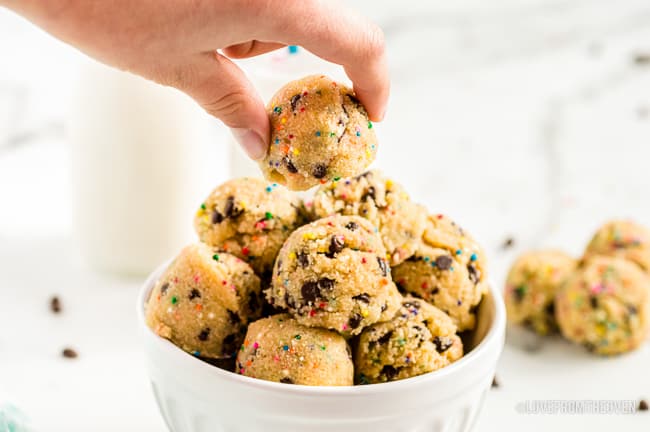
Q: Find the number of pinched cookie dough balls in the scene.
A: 1